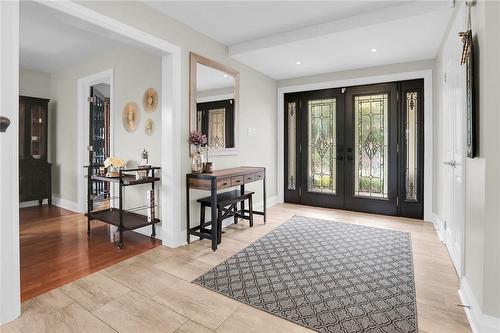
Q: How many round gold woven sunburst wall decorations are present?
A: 3